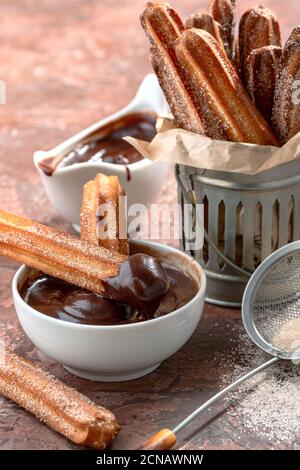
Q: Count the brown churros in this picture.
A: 10